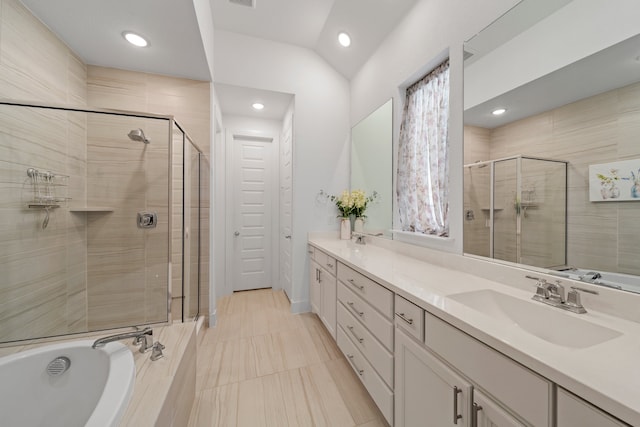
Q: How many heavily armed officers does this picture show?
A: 0